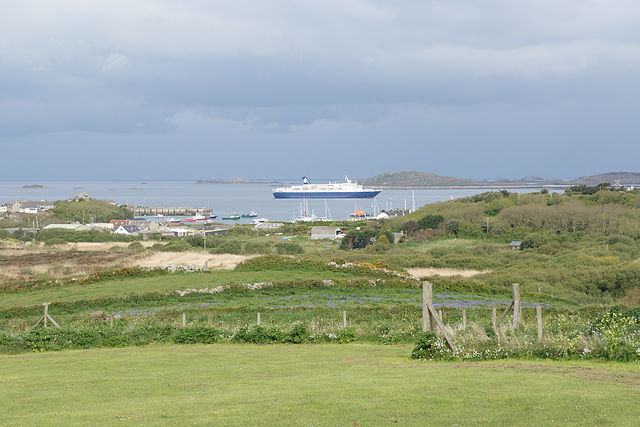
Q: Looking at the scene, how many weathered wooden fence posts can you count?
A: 11